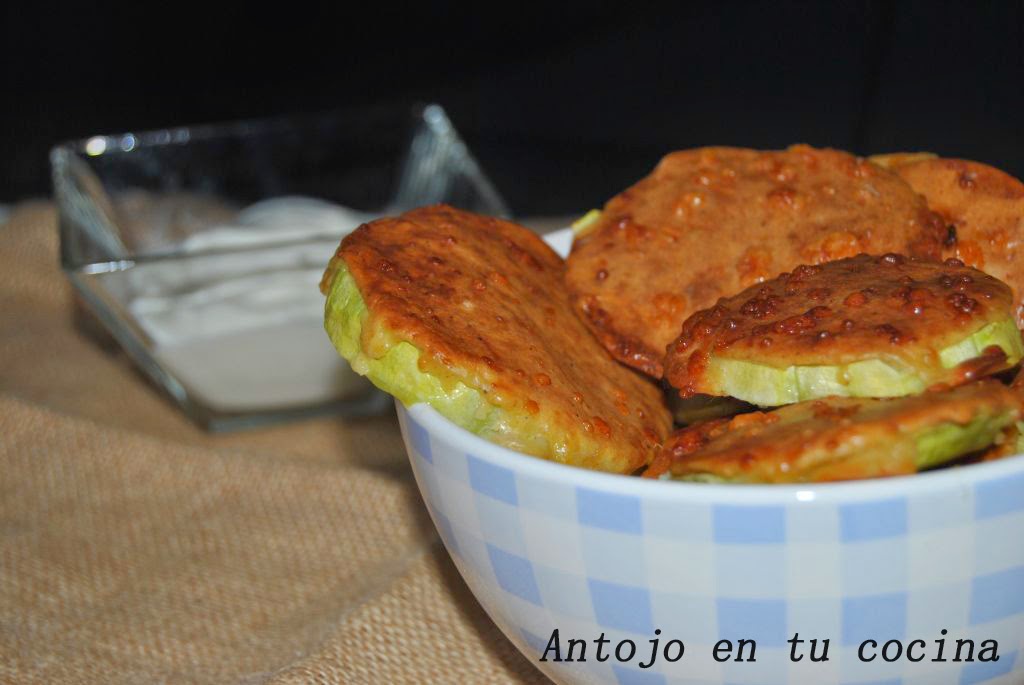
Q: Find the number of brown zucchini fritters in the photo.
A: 5